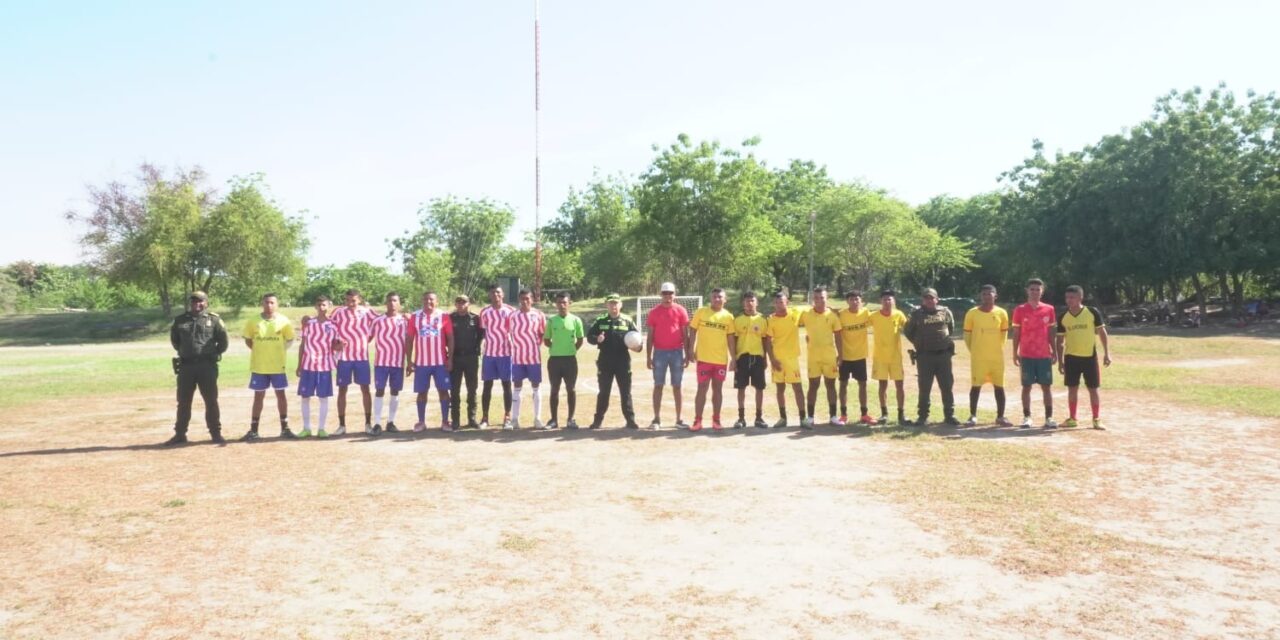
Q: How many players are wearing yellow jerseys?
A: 9